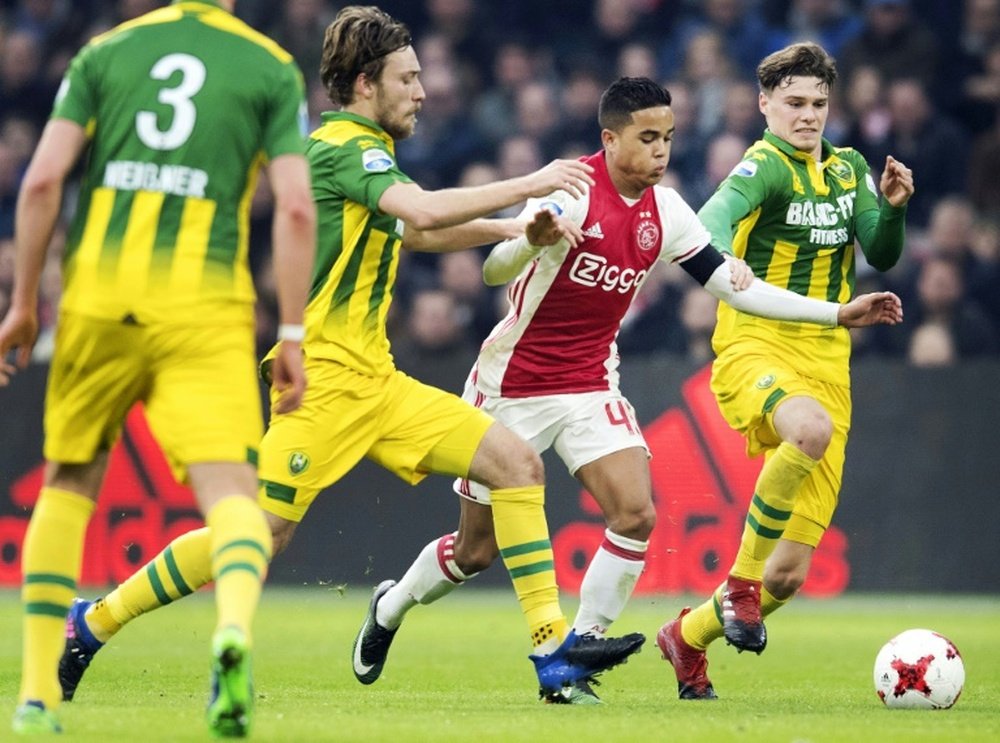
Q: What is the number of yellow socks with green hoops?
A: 6